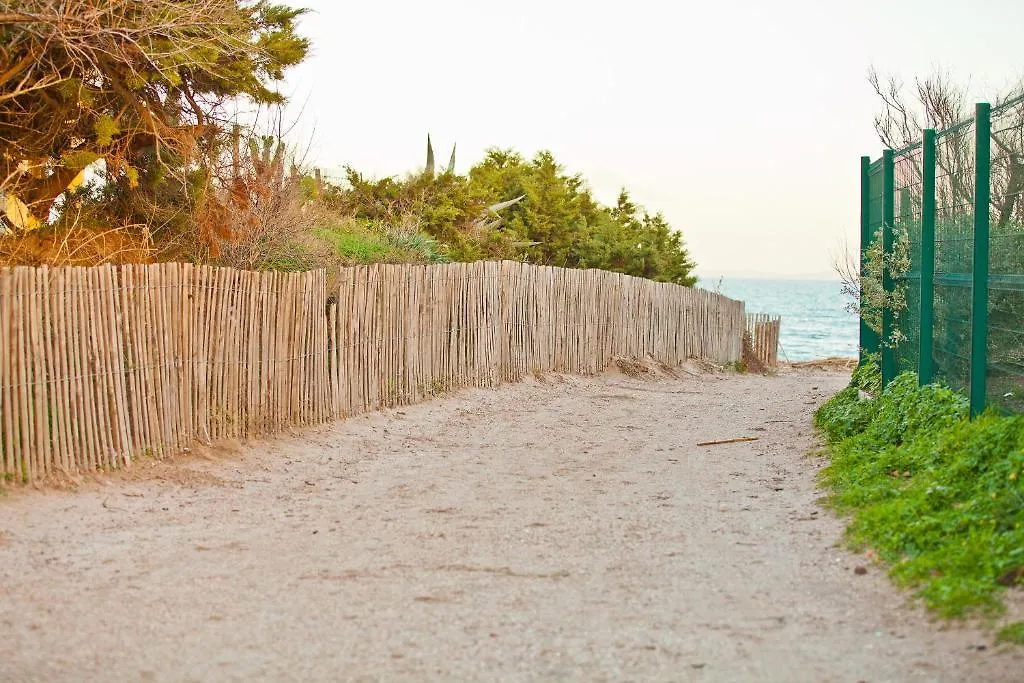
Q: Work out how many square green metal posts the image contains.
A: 4